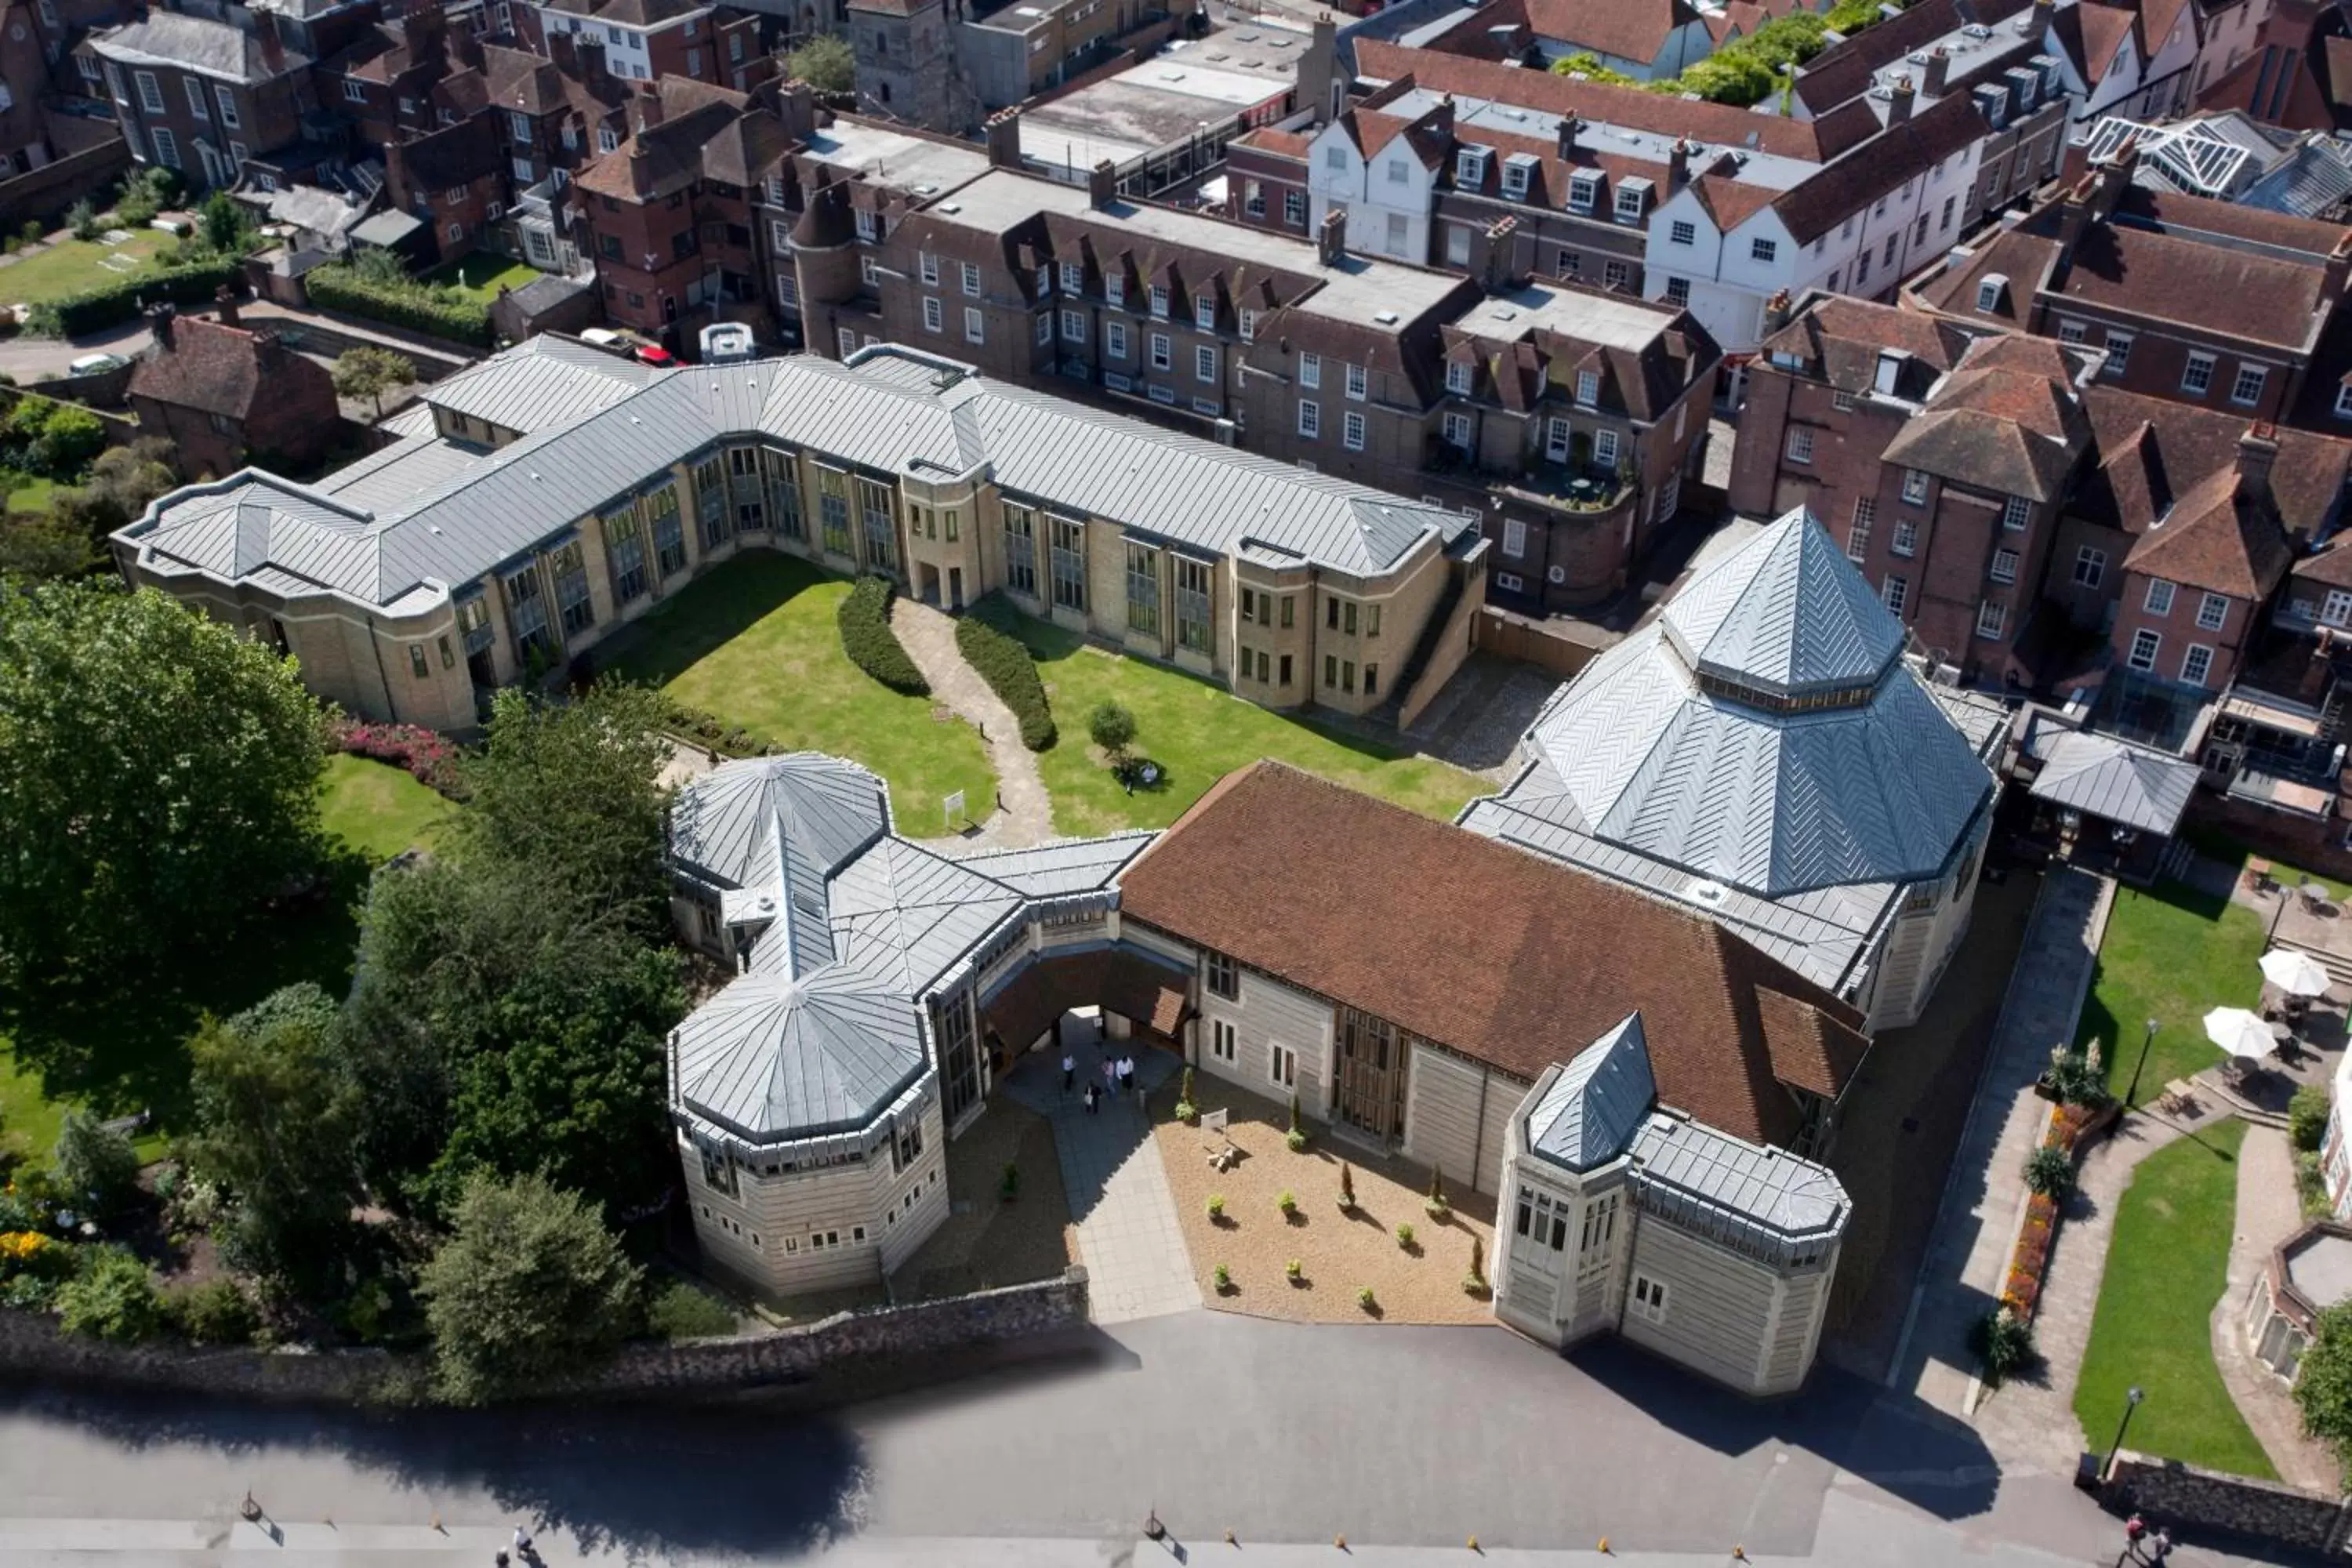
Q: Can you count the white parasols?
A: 2